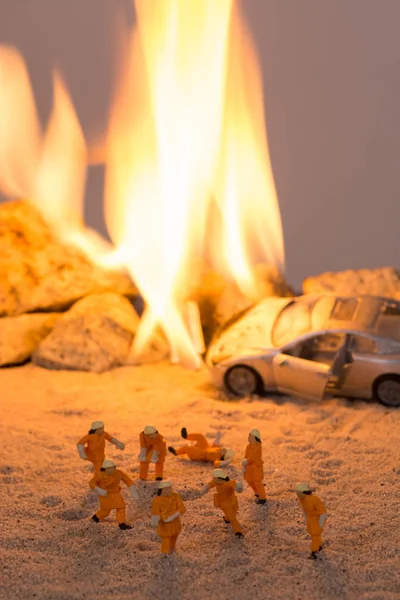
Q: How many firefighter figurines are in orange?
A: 8